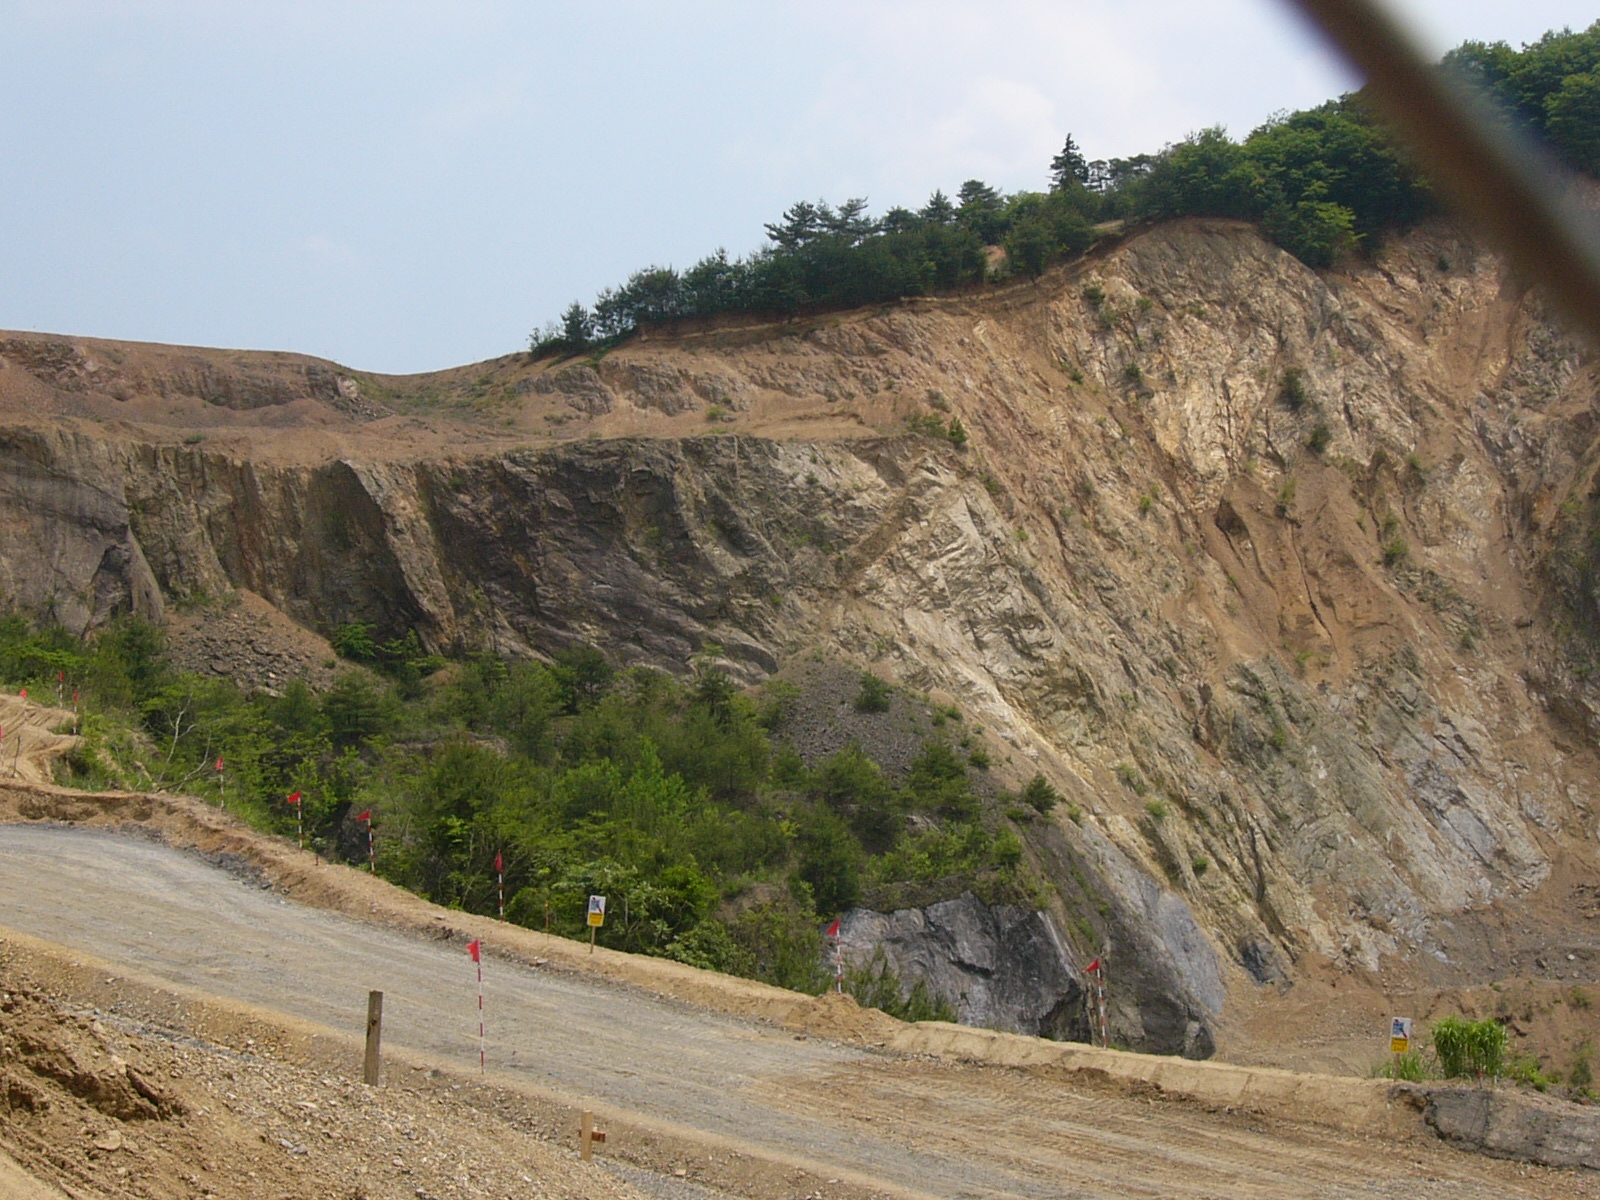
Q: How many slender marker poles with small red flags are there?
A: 11